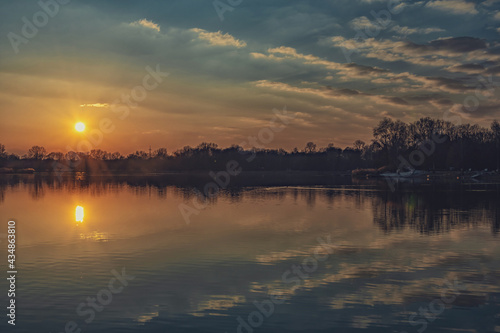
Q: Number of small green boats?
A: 0